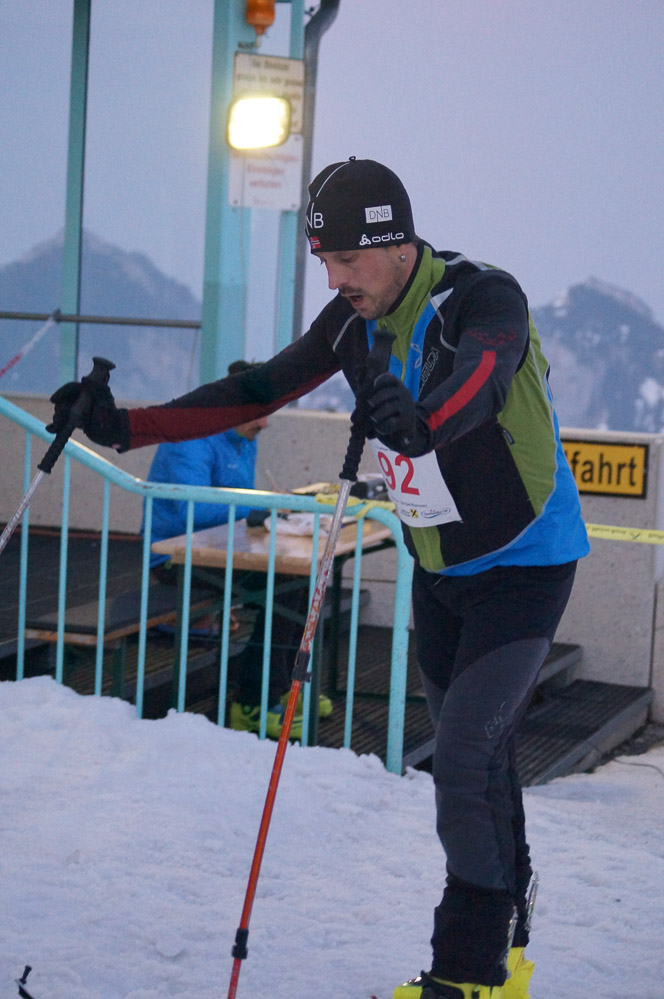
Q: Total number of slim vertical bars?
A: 9